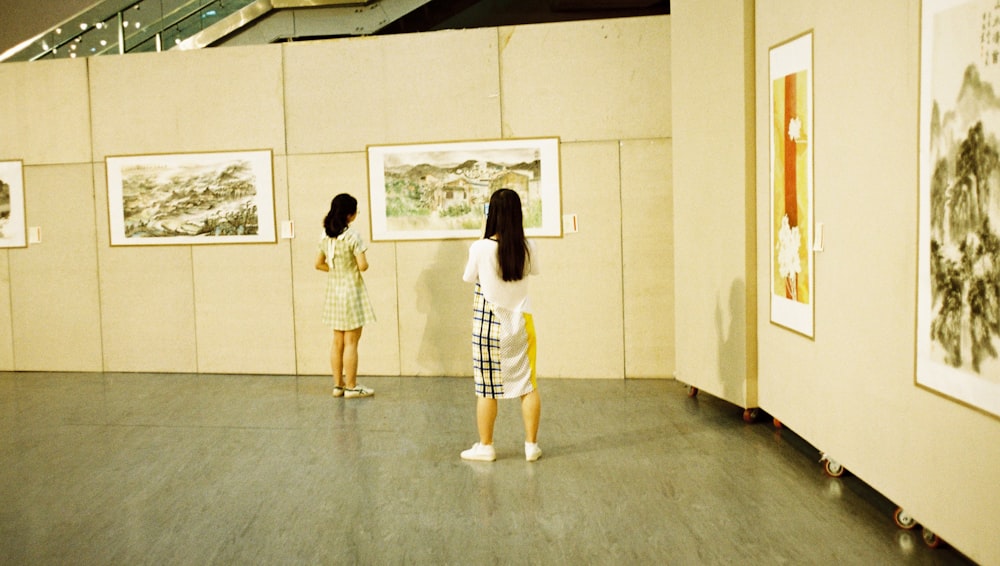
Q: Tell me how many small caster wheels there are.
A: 6